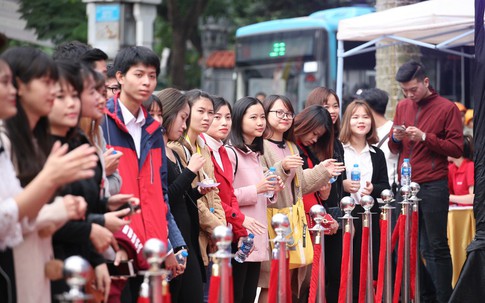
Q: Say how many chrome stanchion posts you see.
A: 10